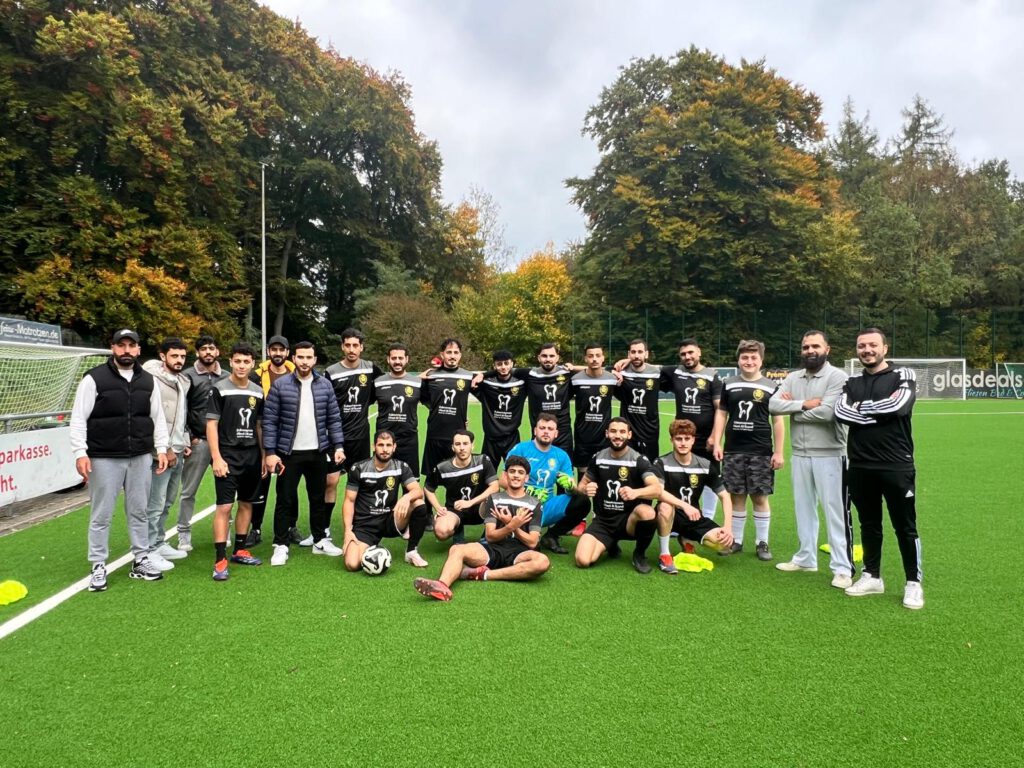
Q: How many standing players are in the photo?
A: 10